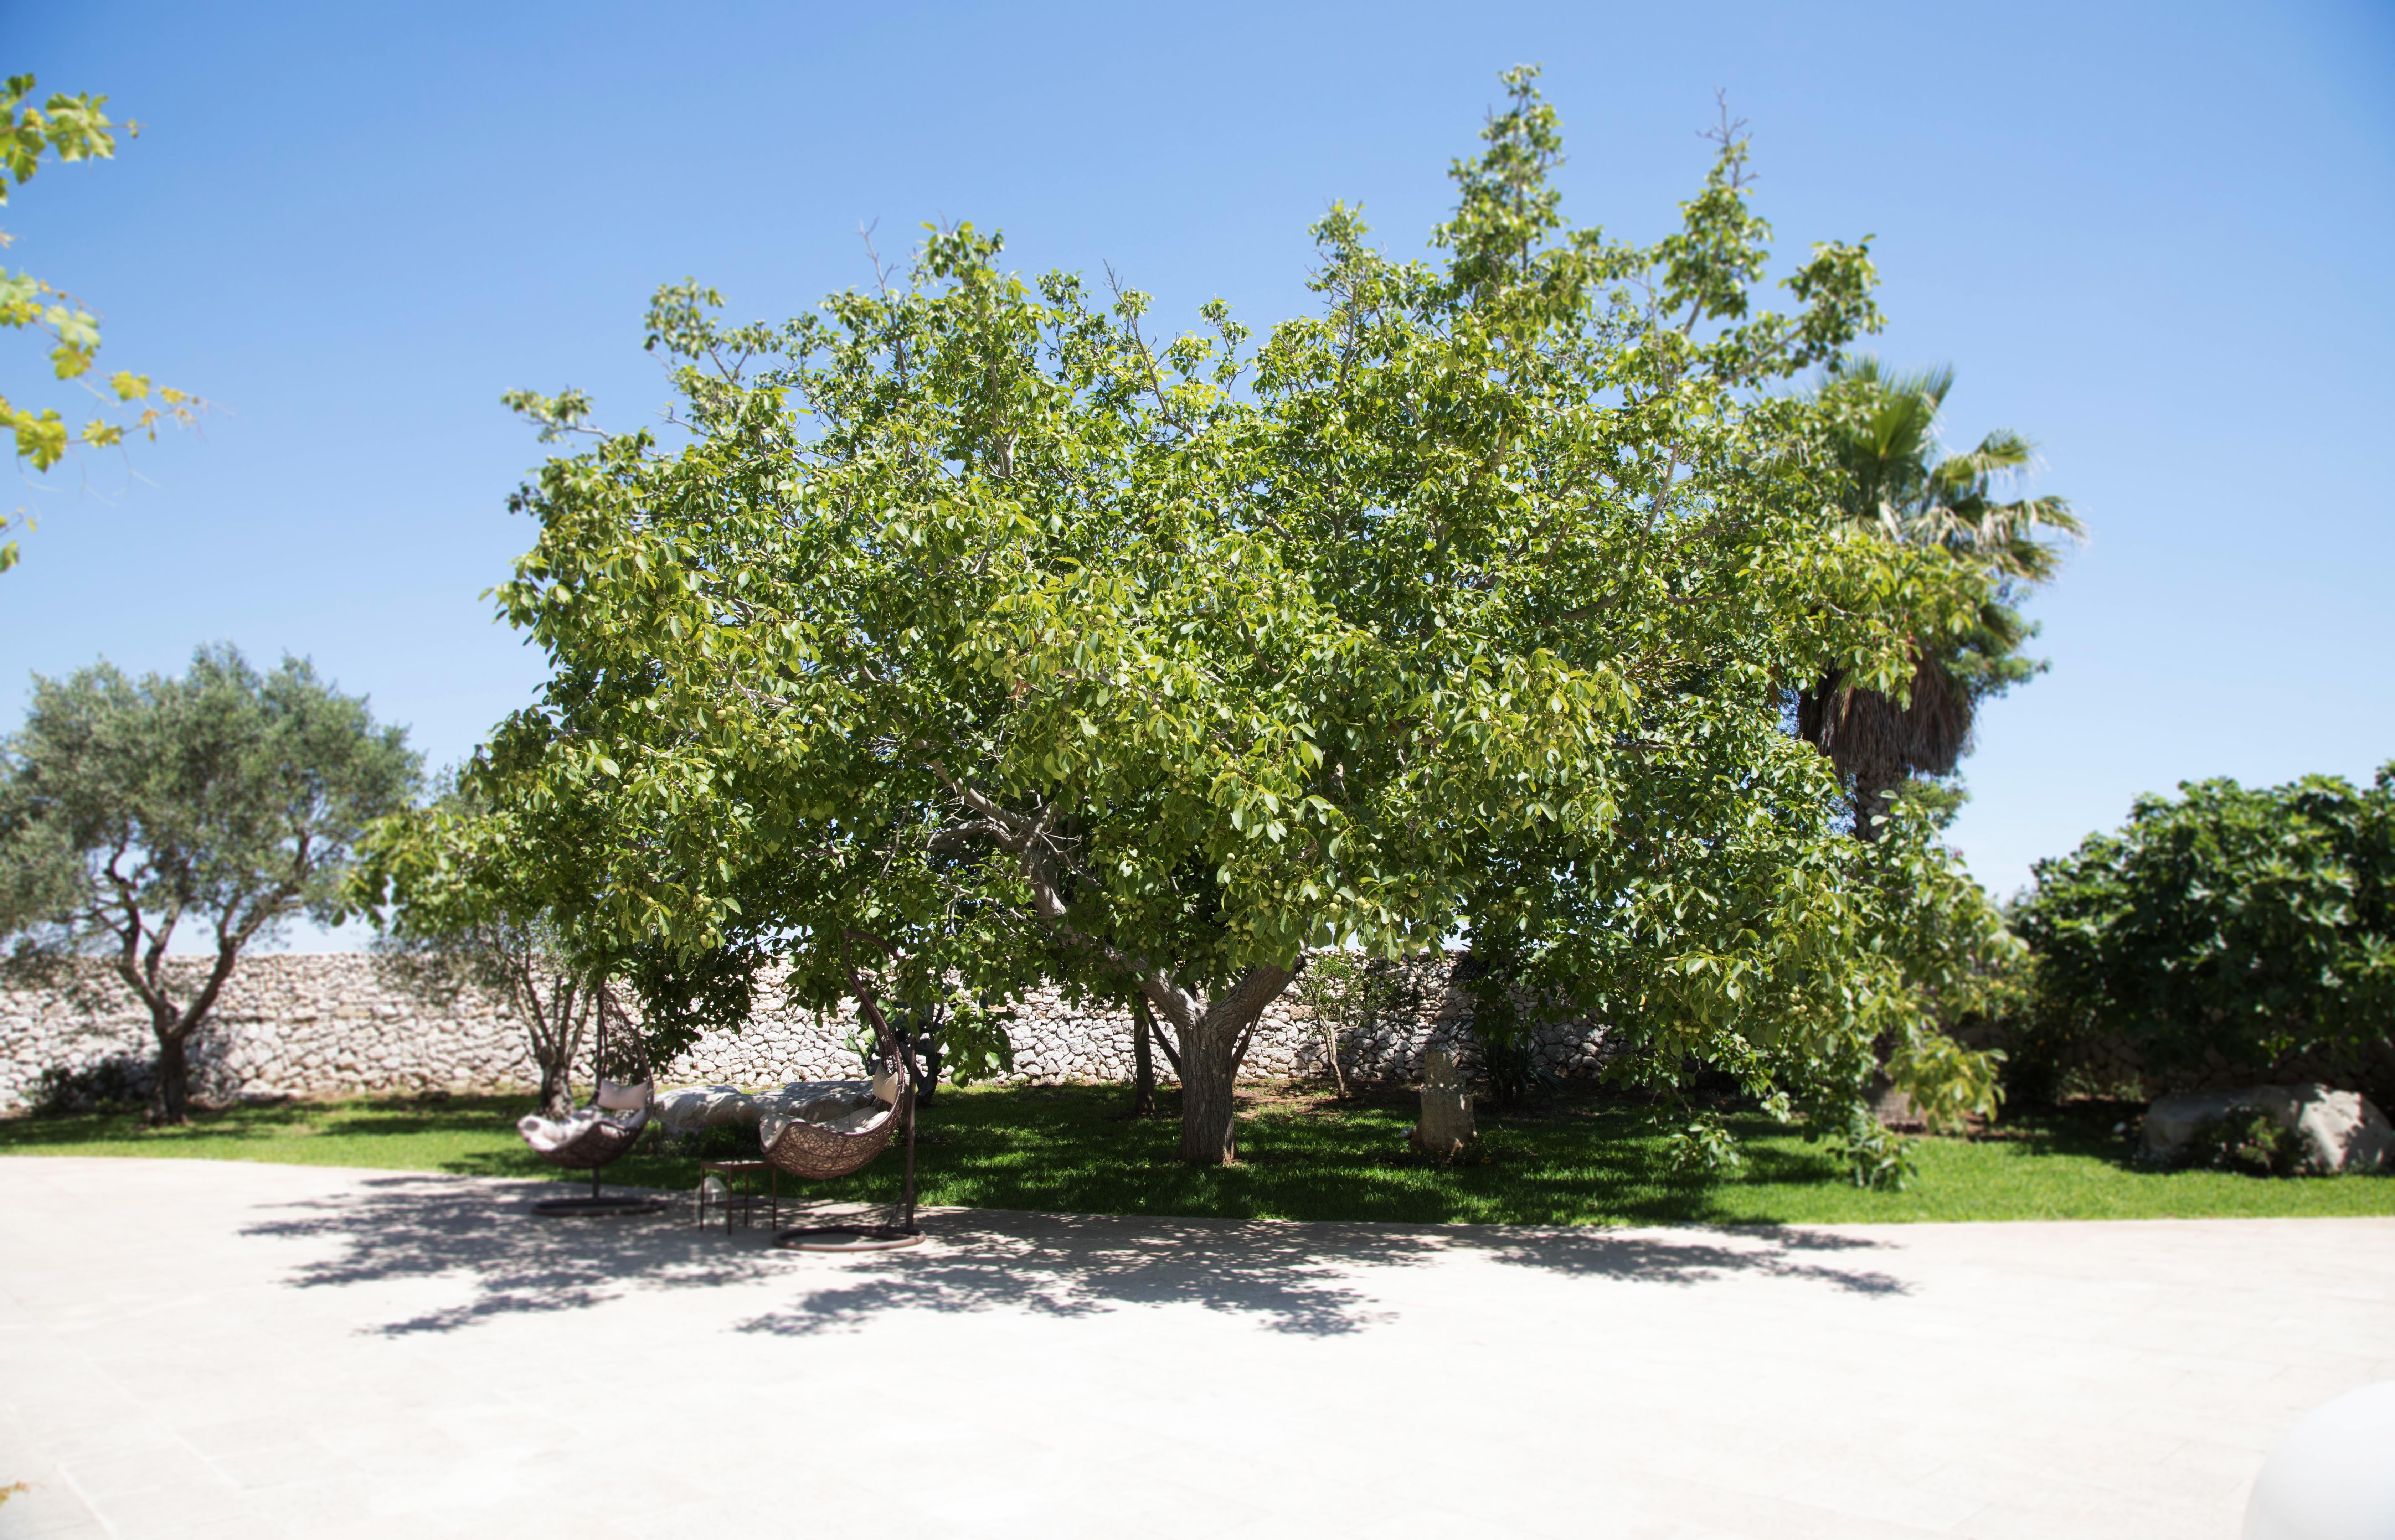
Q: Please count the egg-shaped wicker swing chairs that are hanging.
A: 2